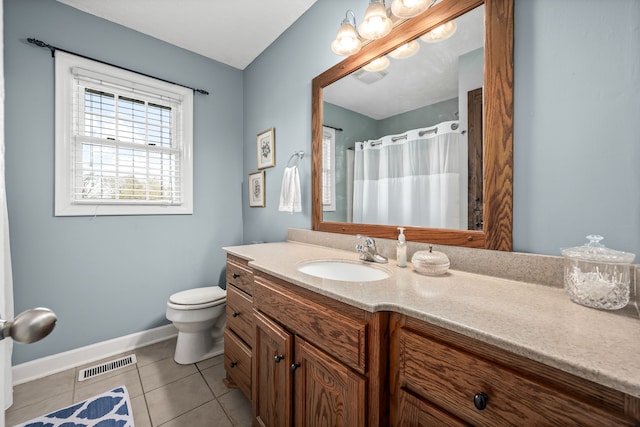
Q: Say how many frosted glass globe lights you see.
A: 3